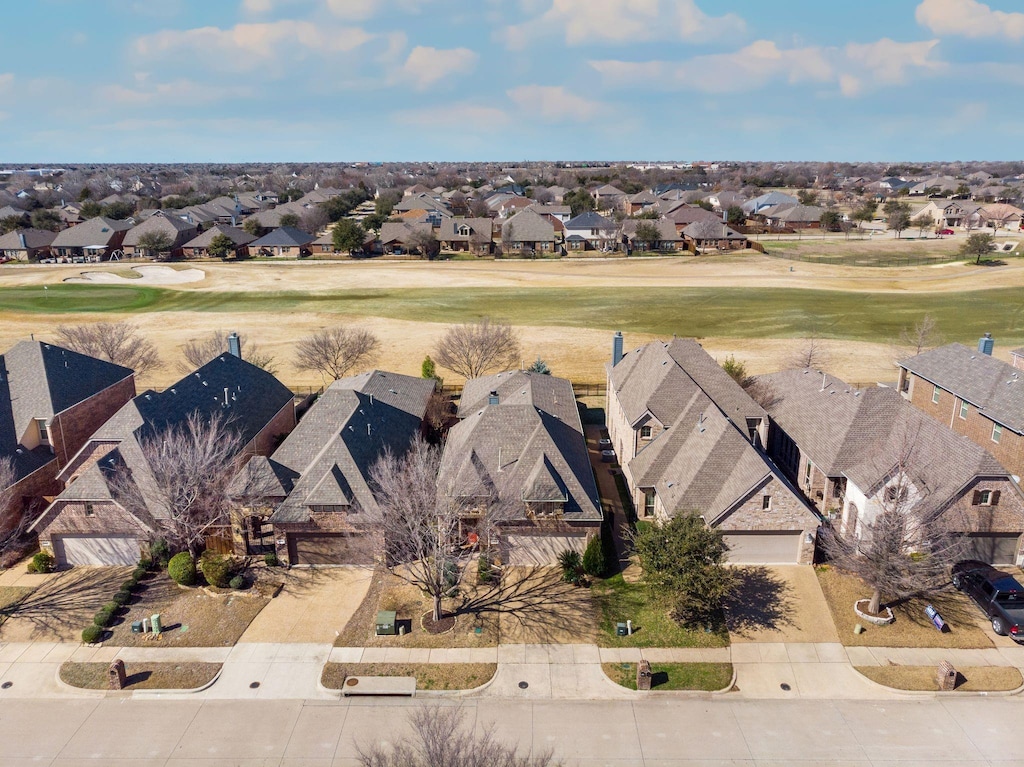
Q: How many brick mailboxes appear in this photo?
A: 3